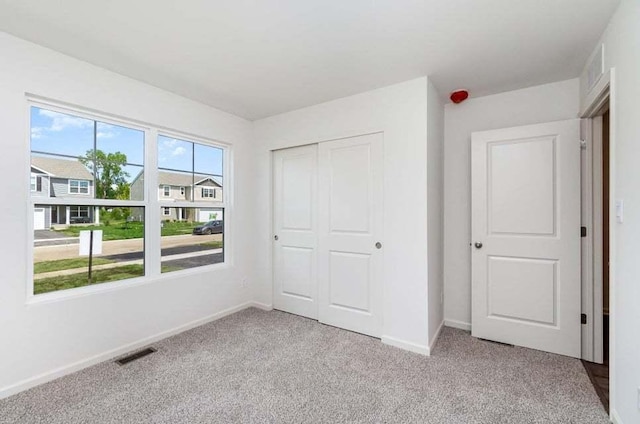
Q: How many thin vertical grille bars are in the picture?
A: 2